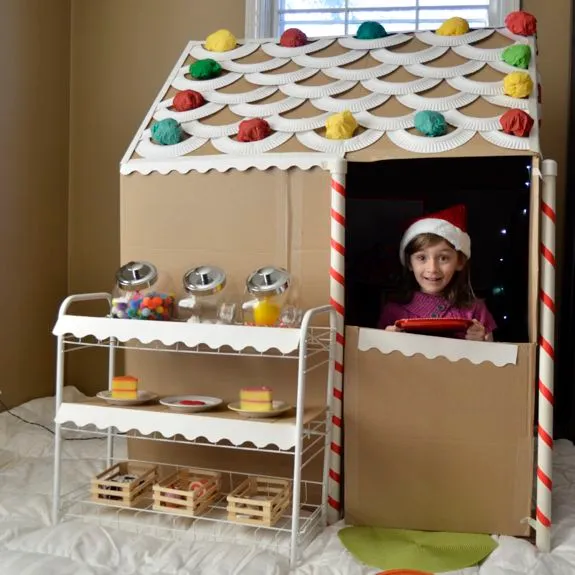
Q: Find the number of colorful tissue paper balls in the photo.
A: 14